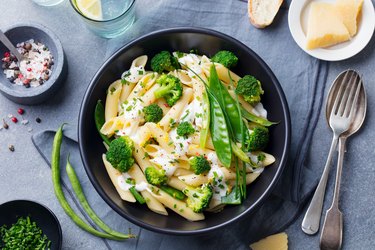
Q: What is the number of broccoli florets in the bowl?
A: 11